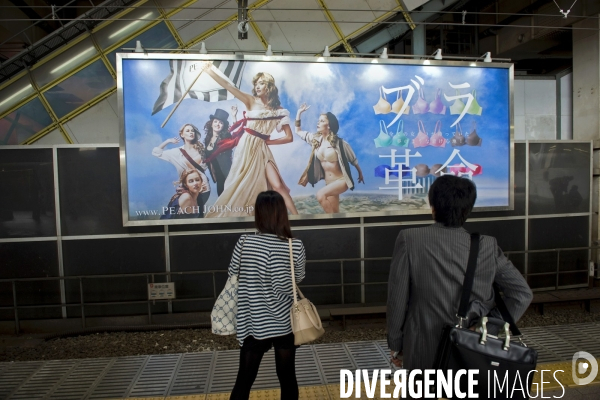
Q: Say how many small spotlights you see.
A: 7